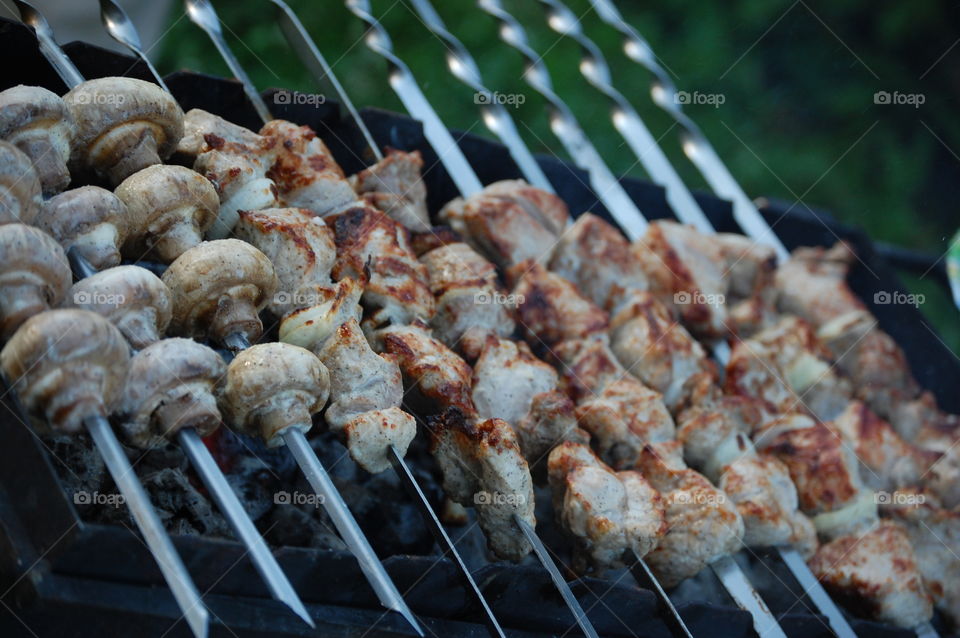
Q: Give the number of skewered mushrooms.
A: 11